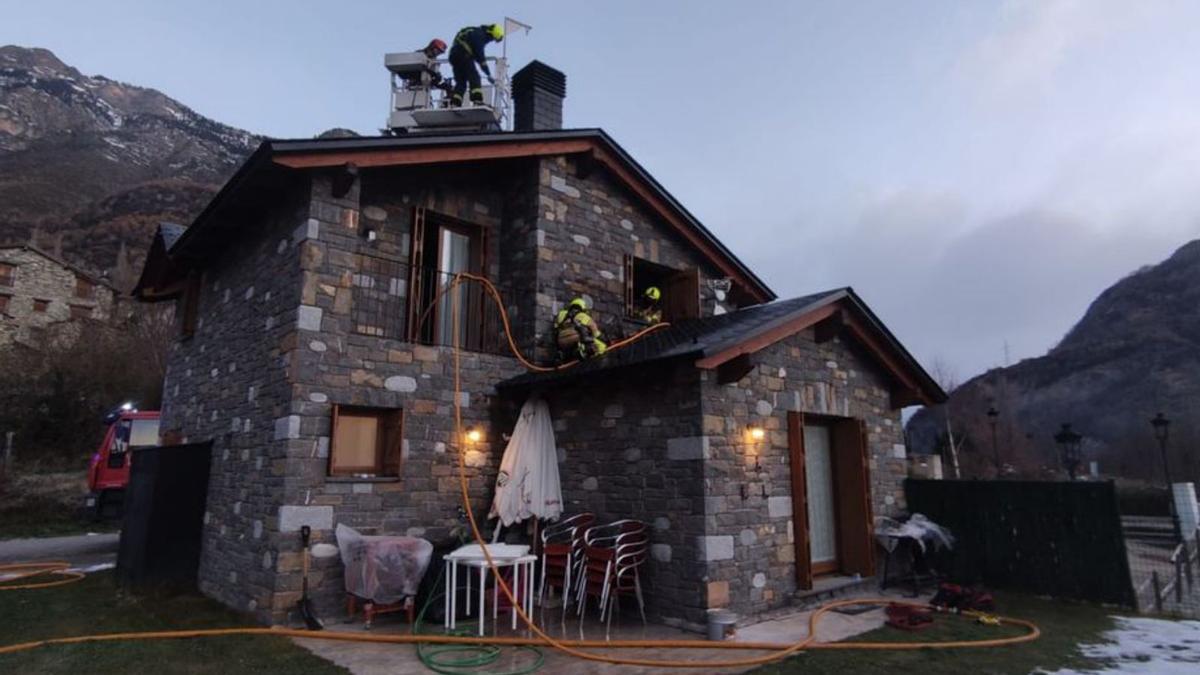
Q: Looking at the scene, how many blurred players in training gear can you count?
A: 0